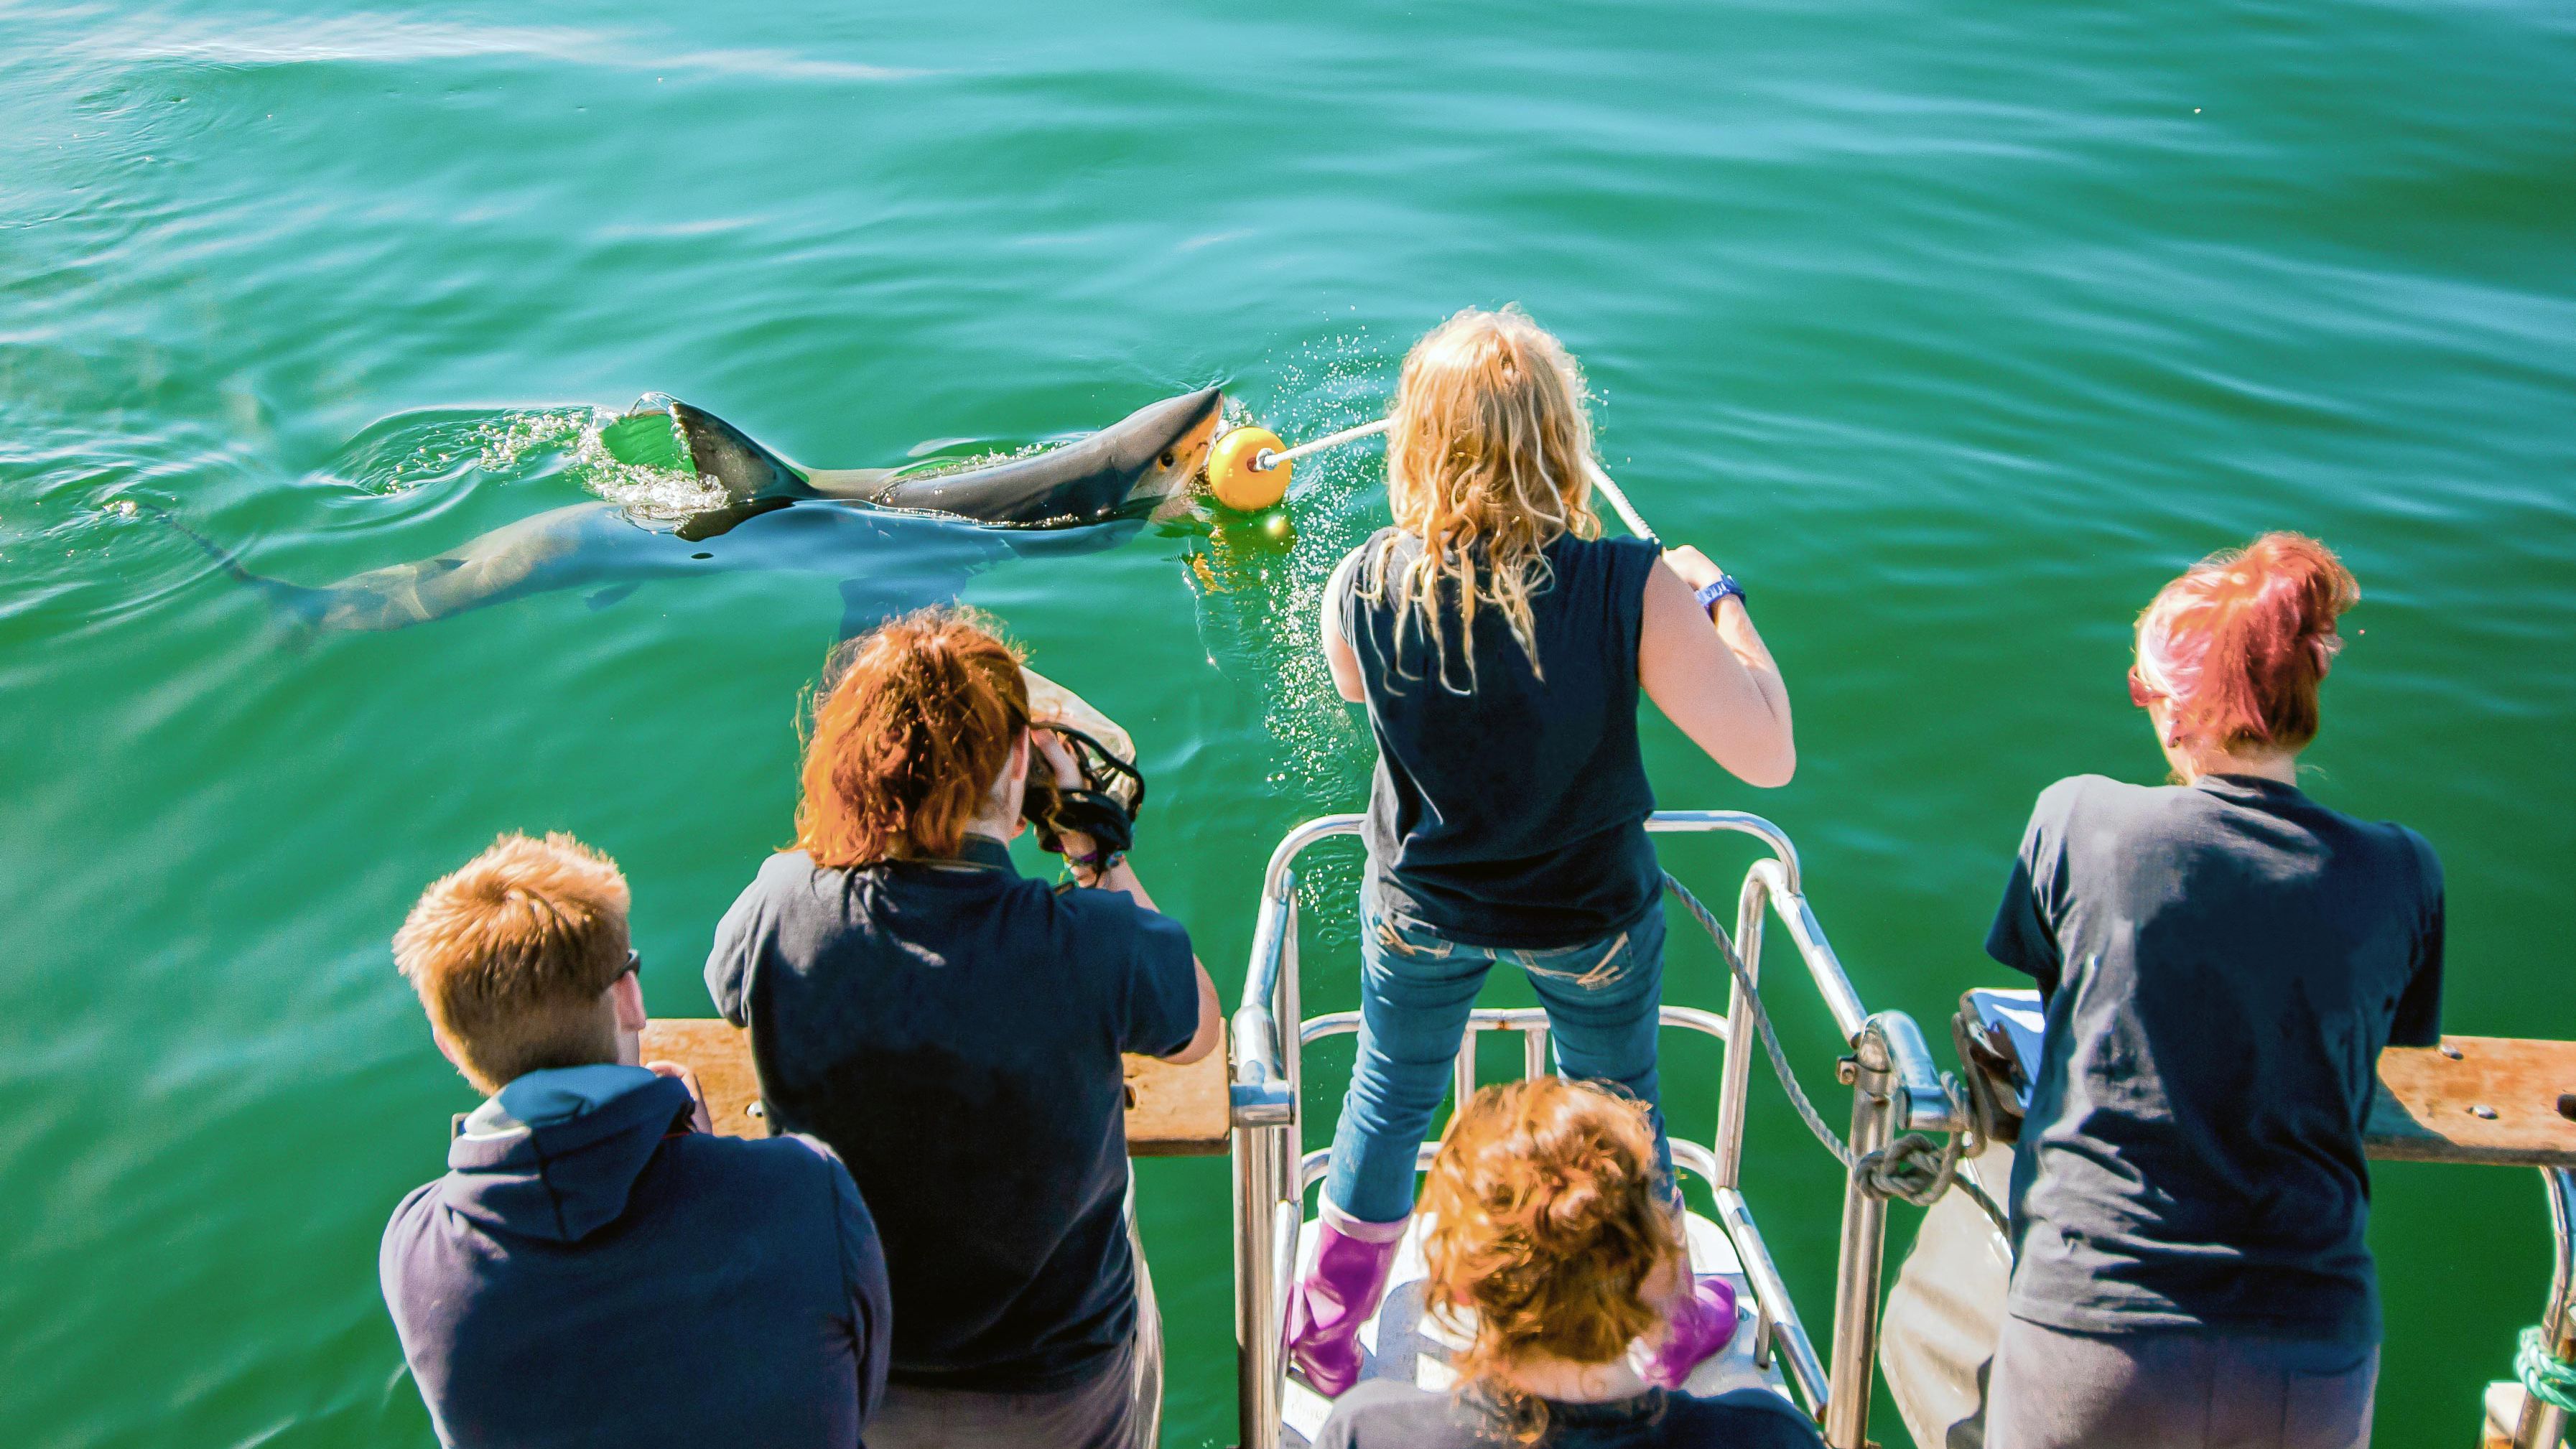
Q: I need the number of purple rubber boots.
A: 2